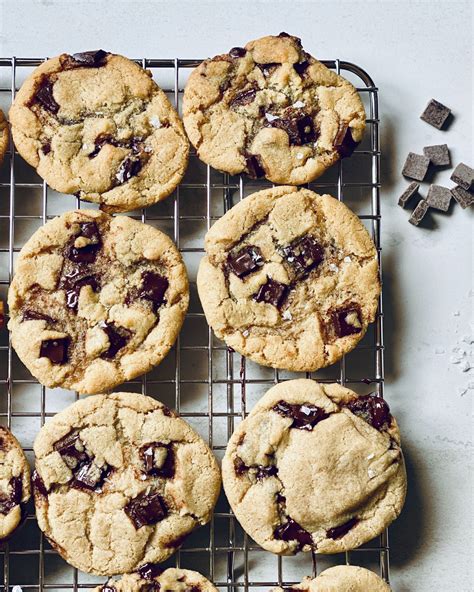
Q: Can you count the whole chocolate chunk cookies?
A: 6